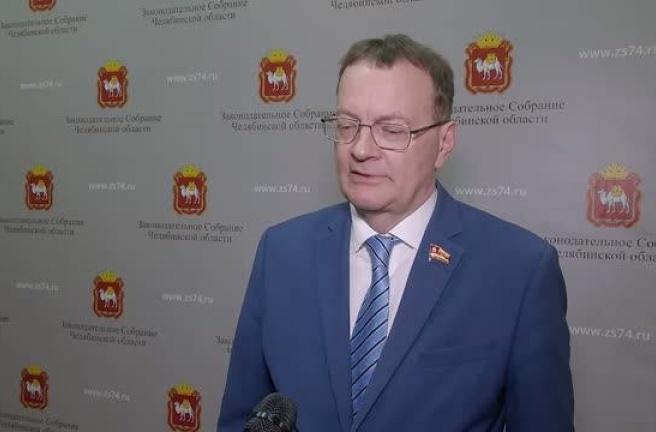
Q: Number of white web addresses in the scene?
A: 10